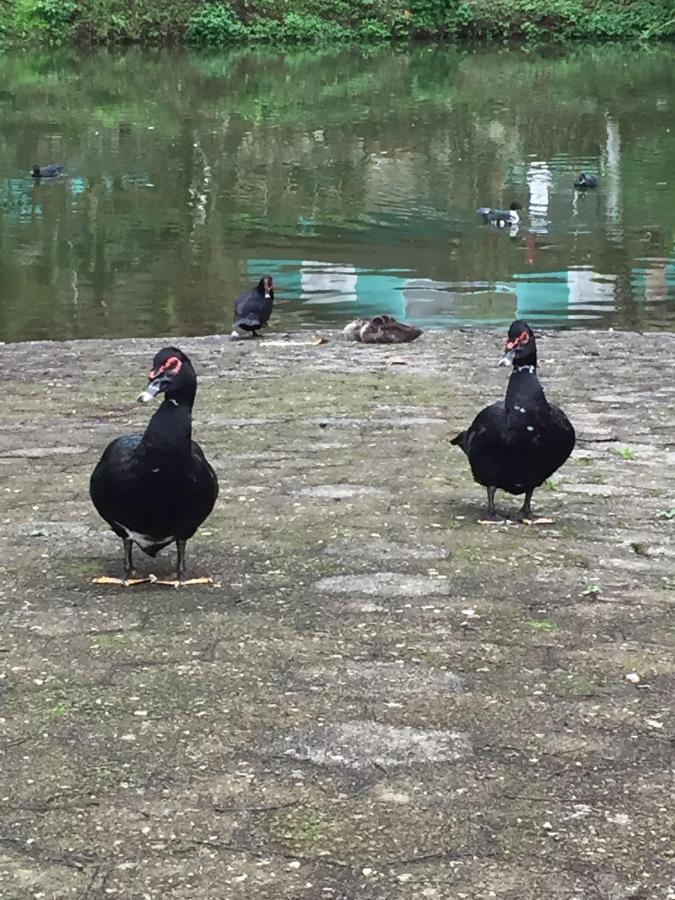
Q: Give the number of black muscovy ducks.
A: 3